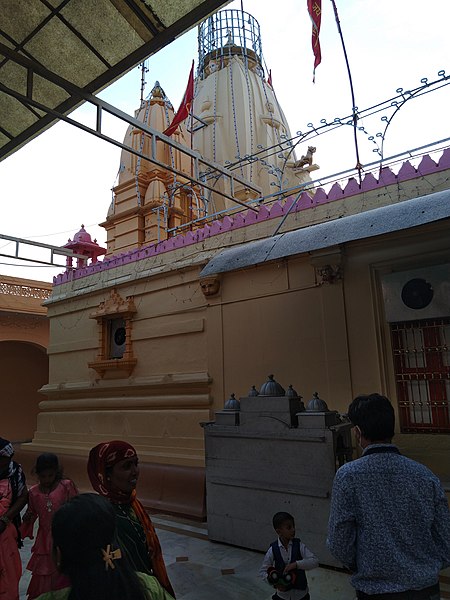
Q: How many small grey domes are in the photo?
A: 5